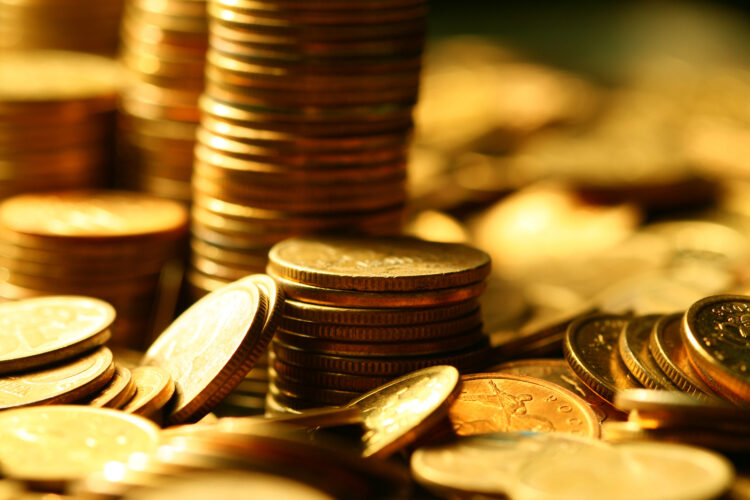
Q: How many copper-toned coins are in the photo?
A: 1